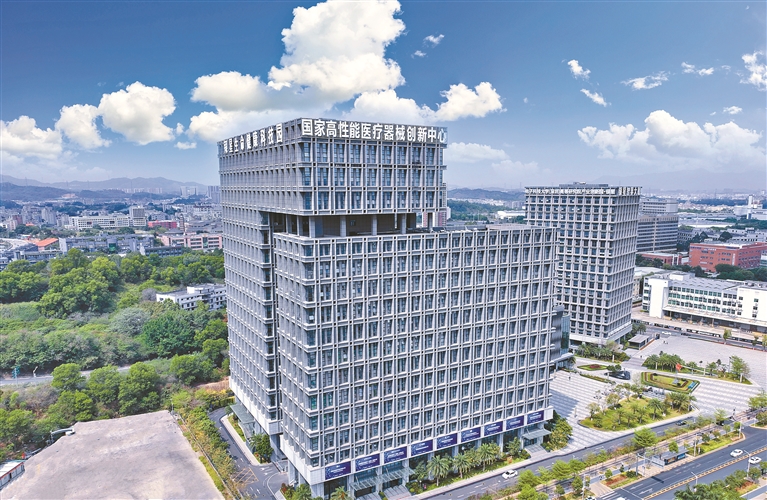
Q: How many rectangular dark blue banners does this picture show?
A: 9